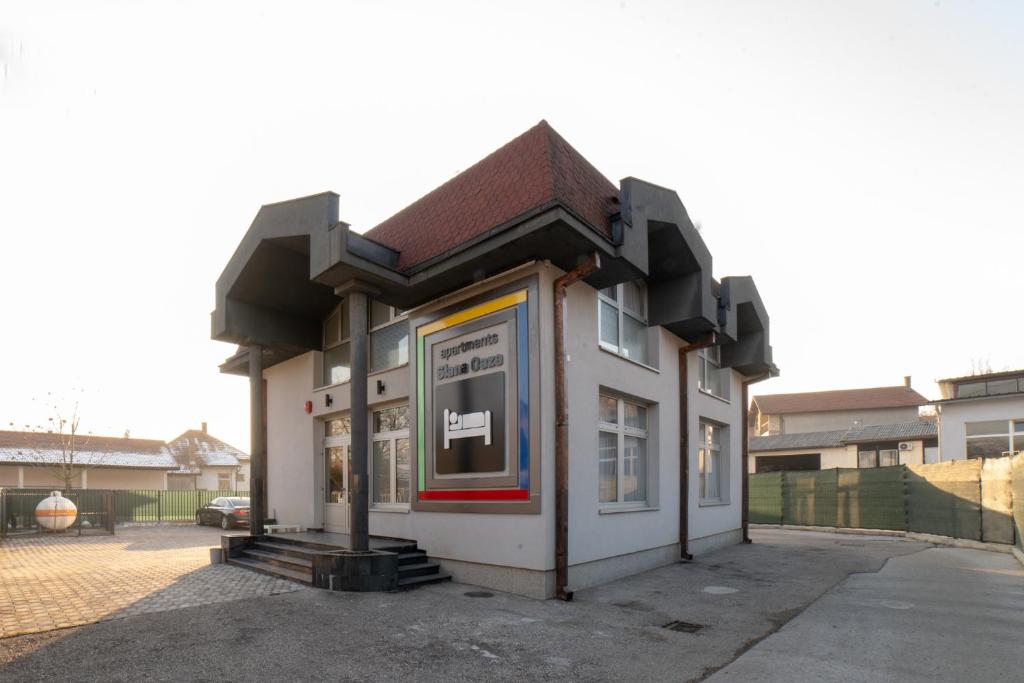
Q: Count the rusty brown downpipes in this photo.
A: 3